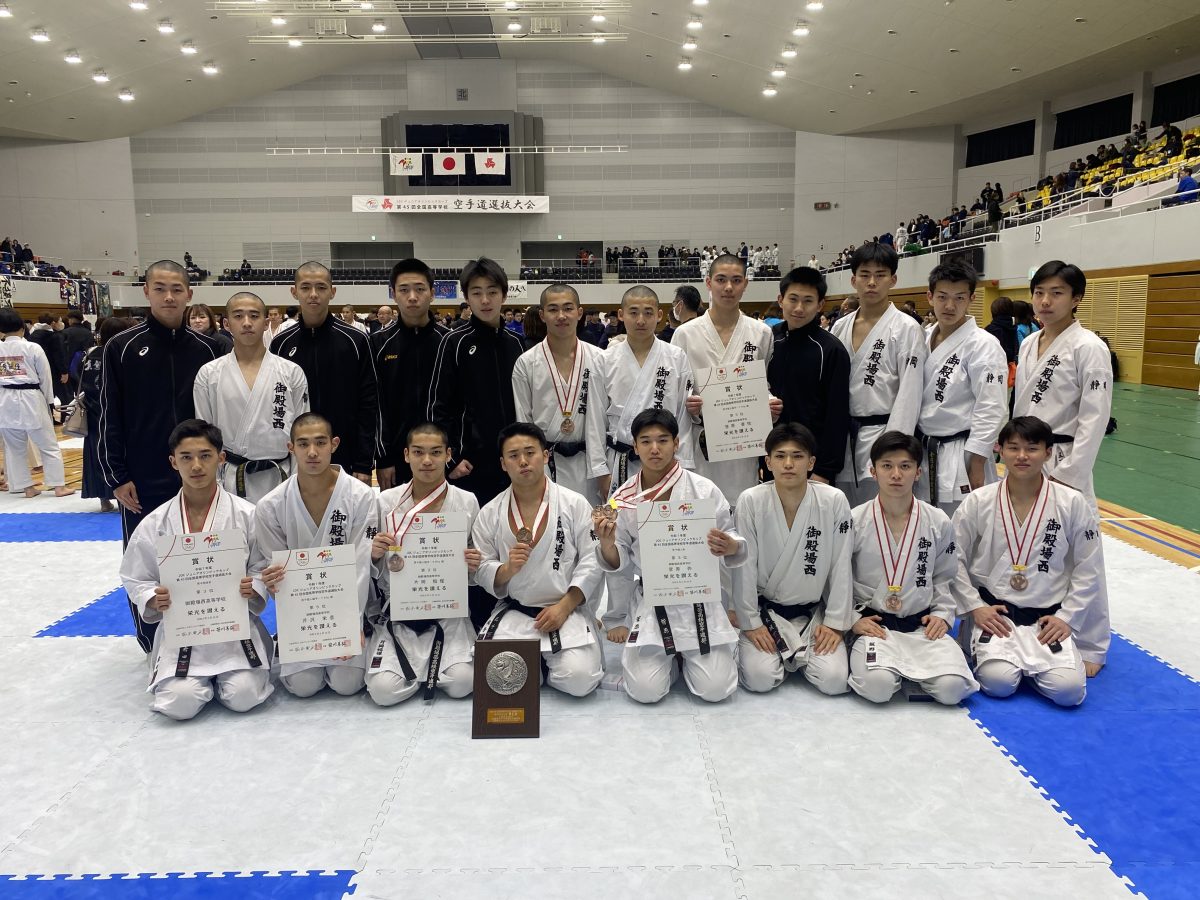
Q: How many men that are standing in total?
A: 12